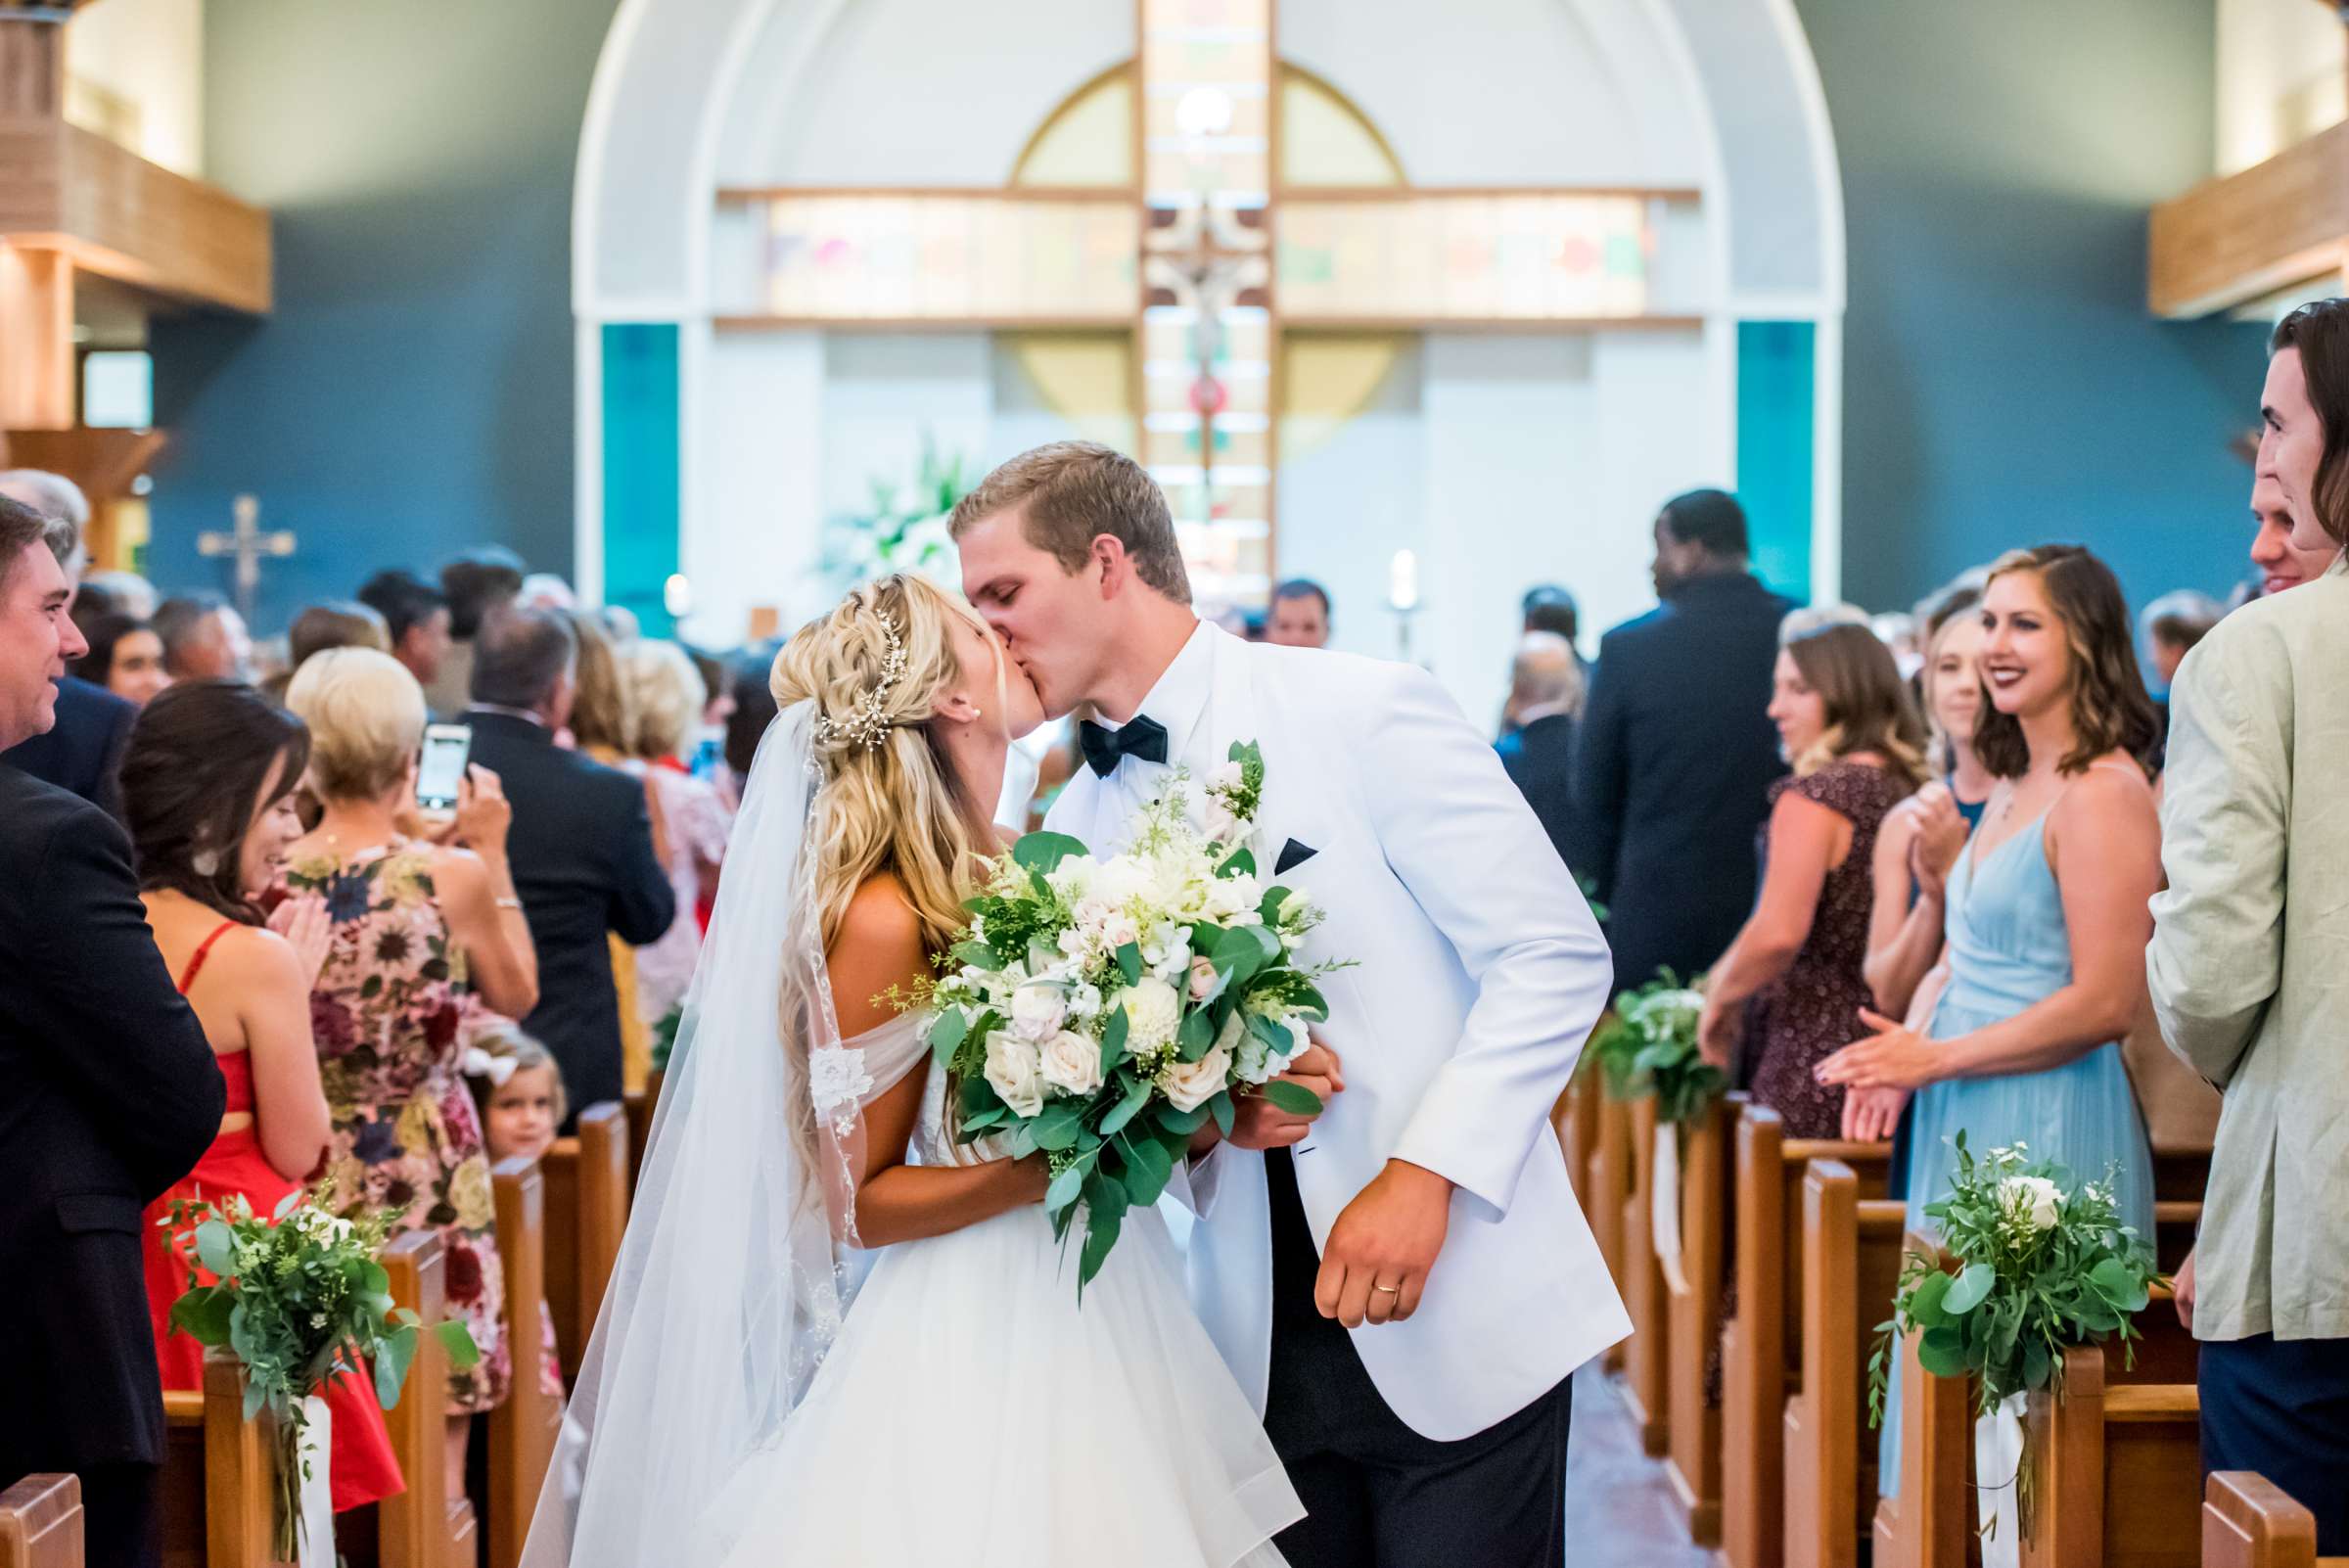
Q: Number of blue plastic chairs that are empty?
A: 0